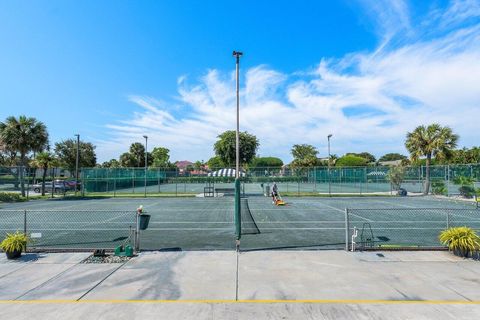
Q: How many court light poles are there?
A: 4